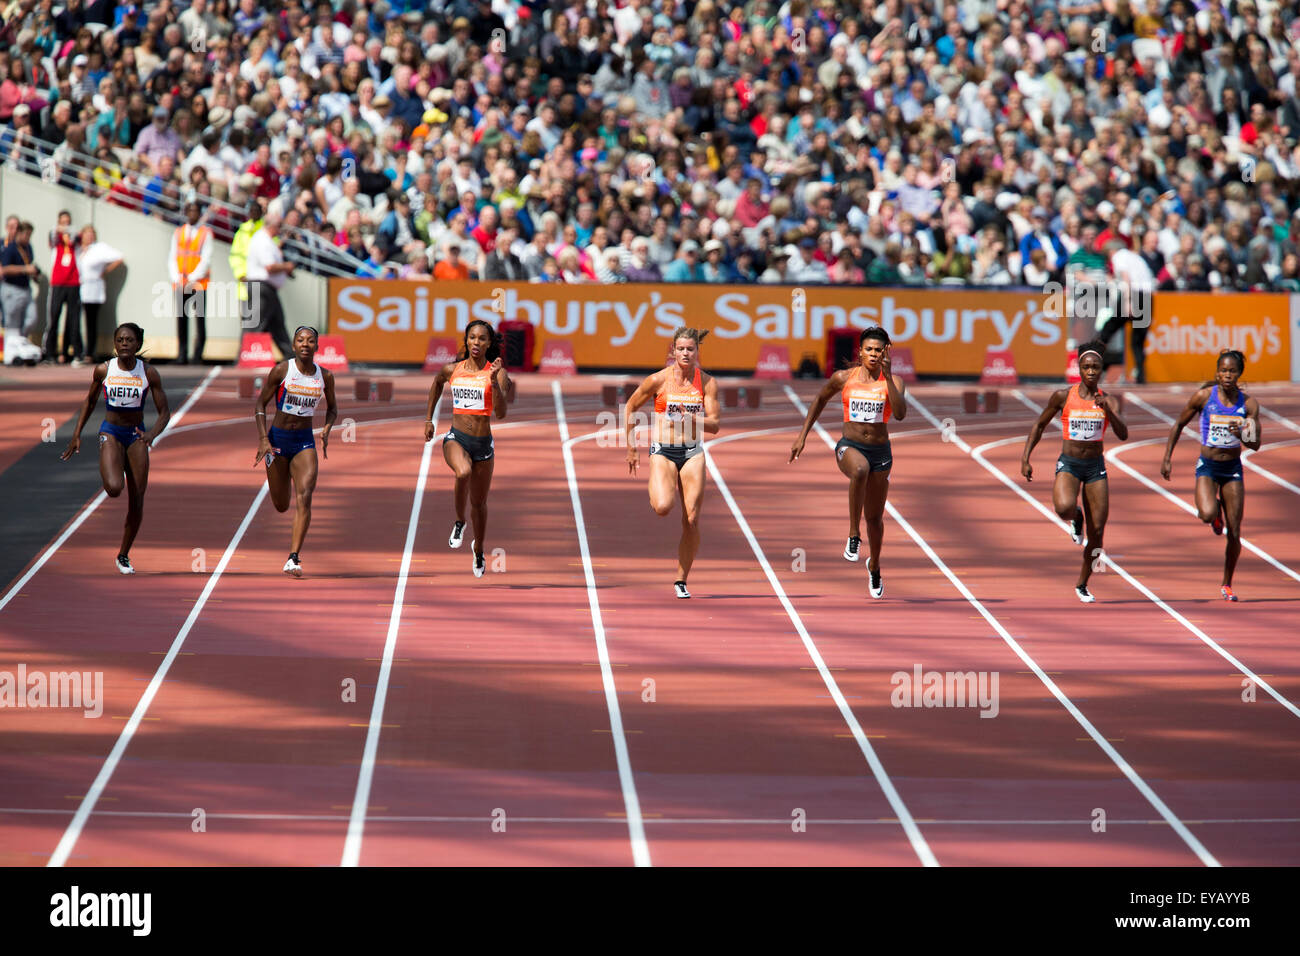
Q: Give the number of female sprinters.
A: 7